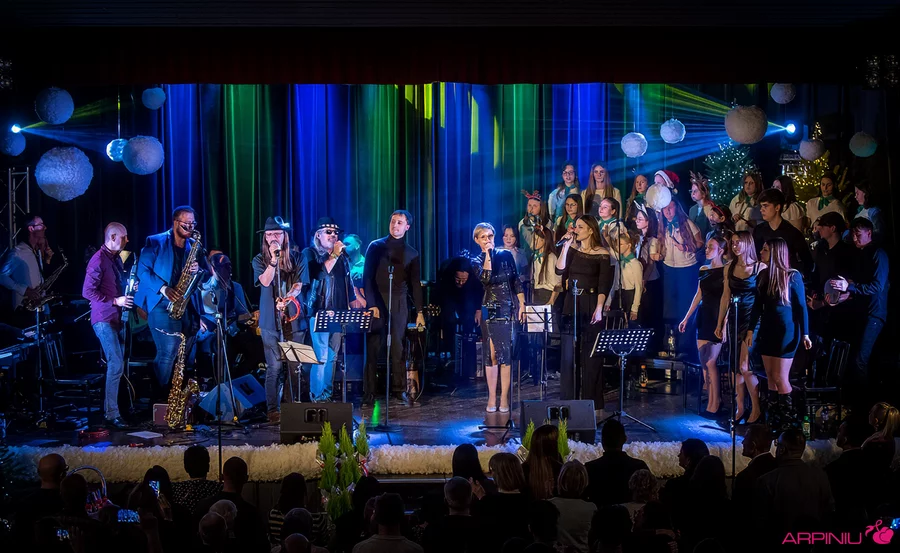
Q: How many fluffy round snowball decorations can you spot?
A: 11